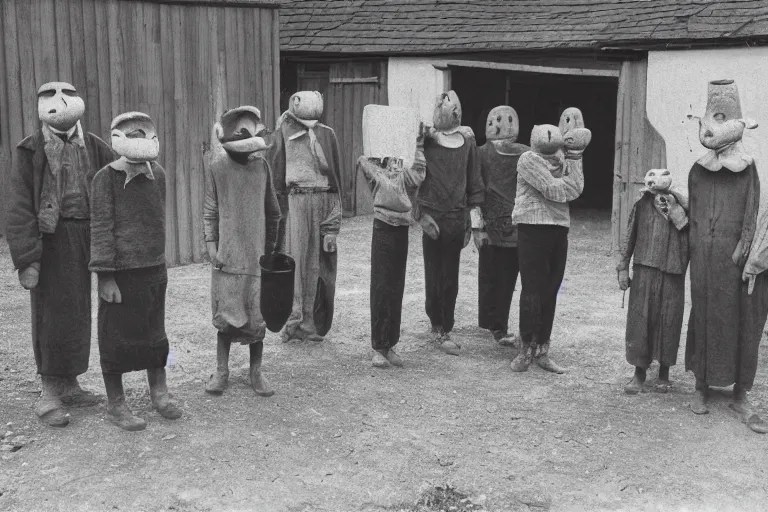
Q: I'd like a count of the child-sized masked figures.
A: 1